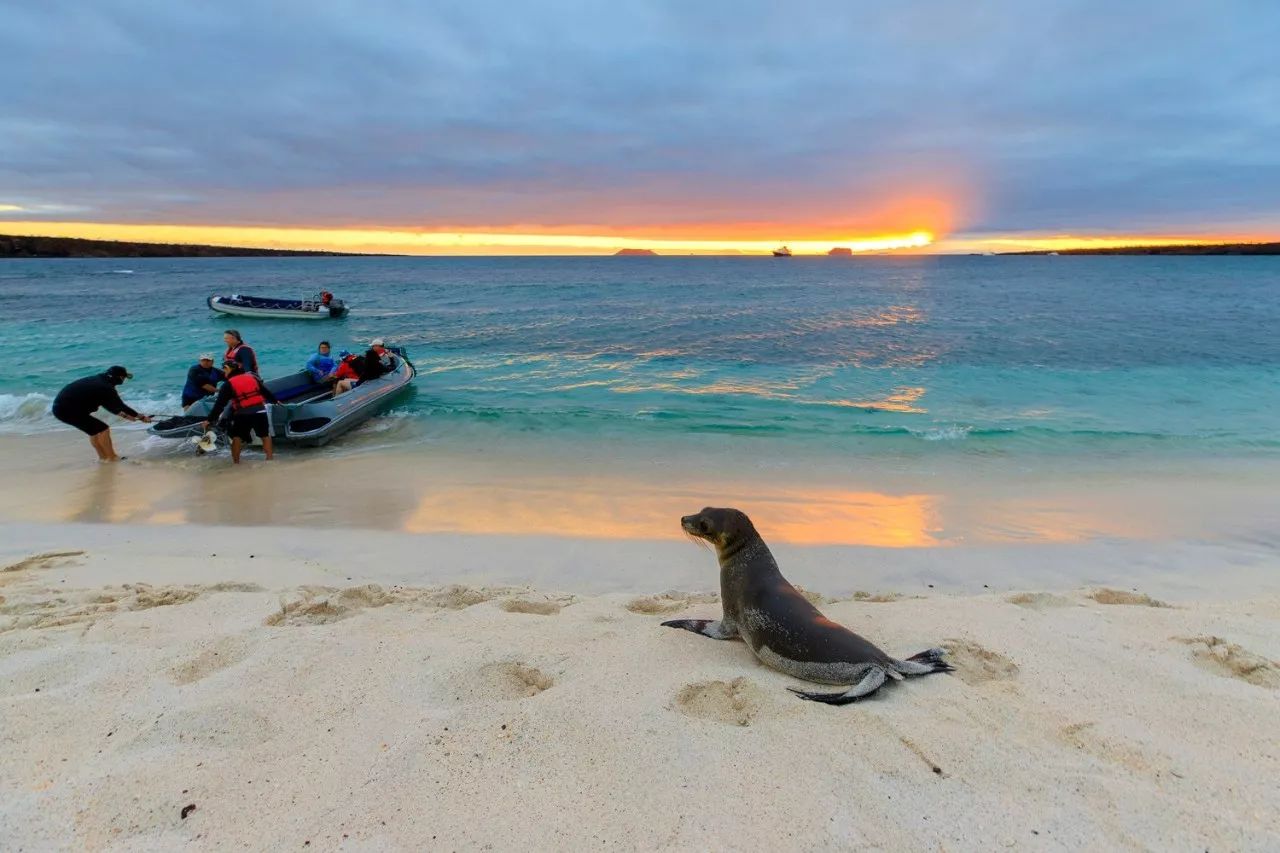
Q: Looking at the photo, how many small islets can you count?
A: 2